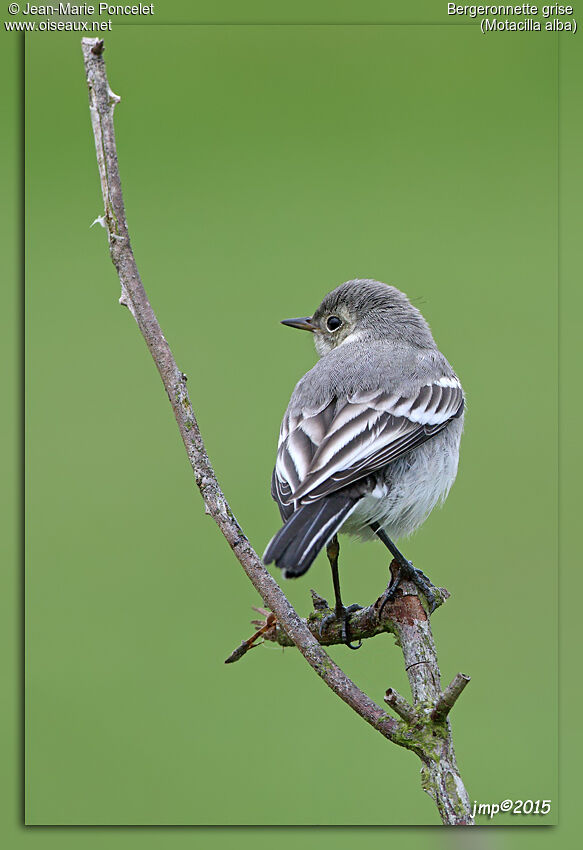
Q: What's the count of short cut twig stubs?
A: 2